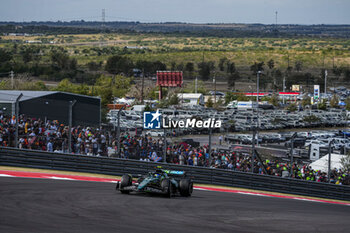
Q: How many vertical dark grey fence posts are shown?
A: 8